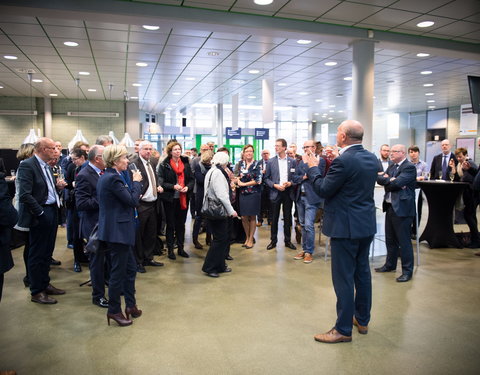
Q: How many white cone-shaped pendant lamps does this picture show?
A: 4